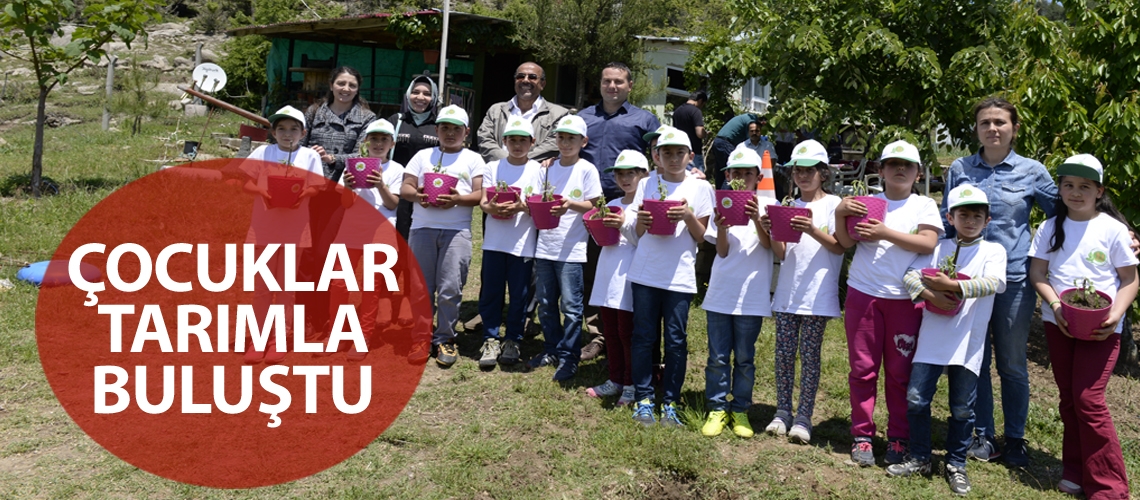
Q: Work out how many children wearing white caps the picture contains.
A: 13